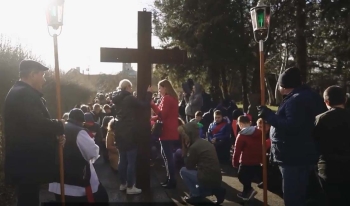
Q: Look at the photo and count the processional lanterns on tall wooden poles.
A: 2